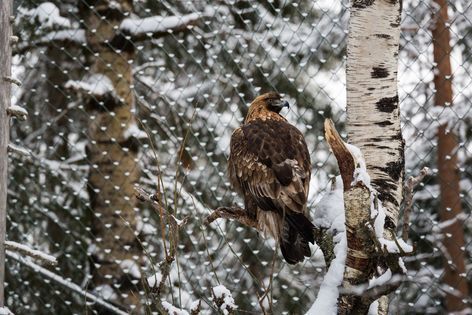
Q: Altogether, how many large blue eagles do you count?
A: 0